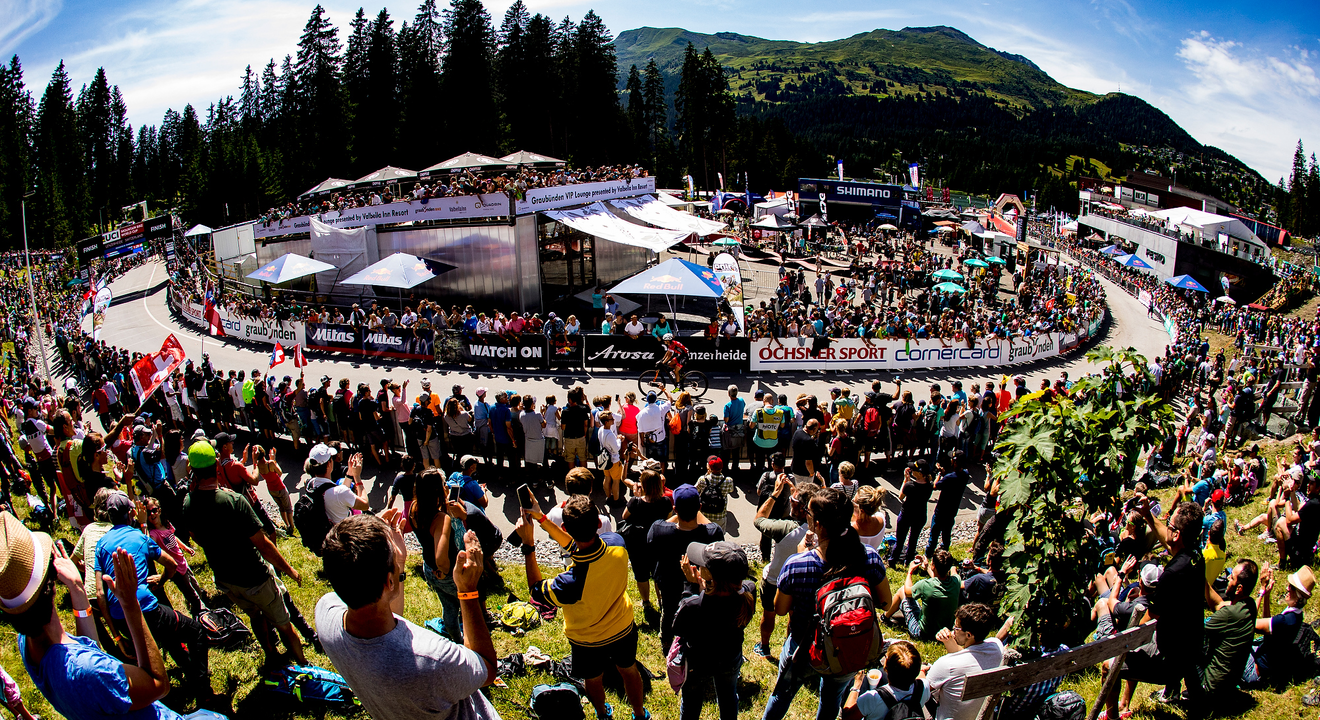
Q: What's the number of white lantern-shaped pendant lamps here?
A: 0